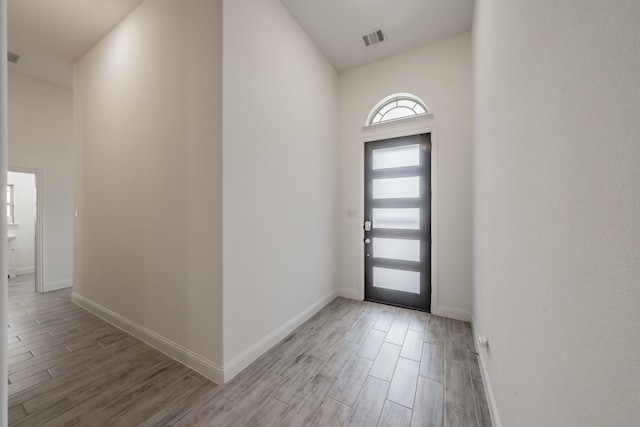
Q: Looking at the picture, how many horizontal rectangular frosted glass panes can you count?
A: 5